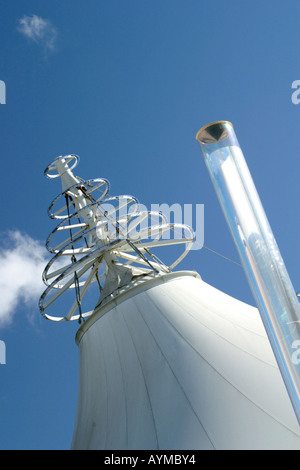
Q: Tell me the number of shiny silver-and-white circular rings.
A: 5